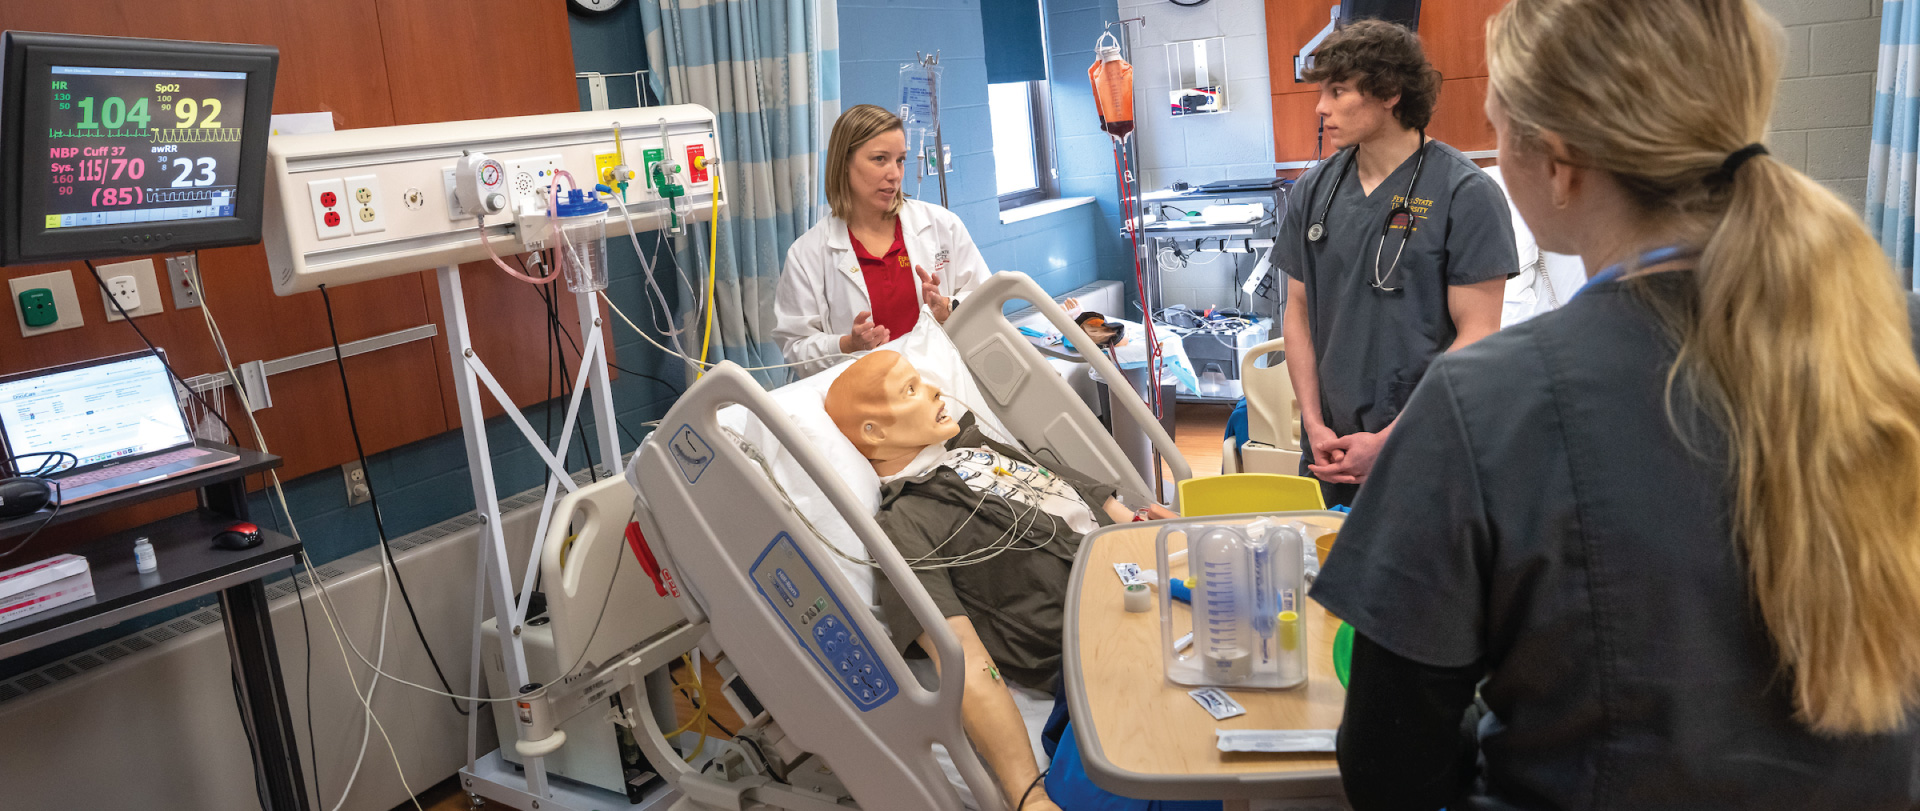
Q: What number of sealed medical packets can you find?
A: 3